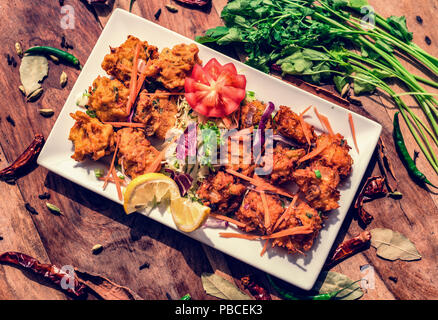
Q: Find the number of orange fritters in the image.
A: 15